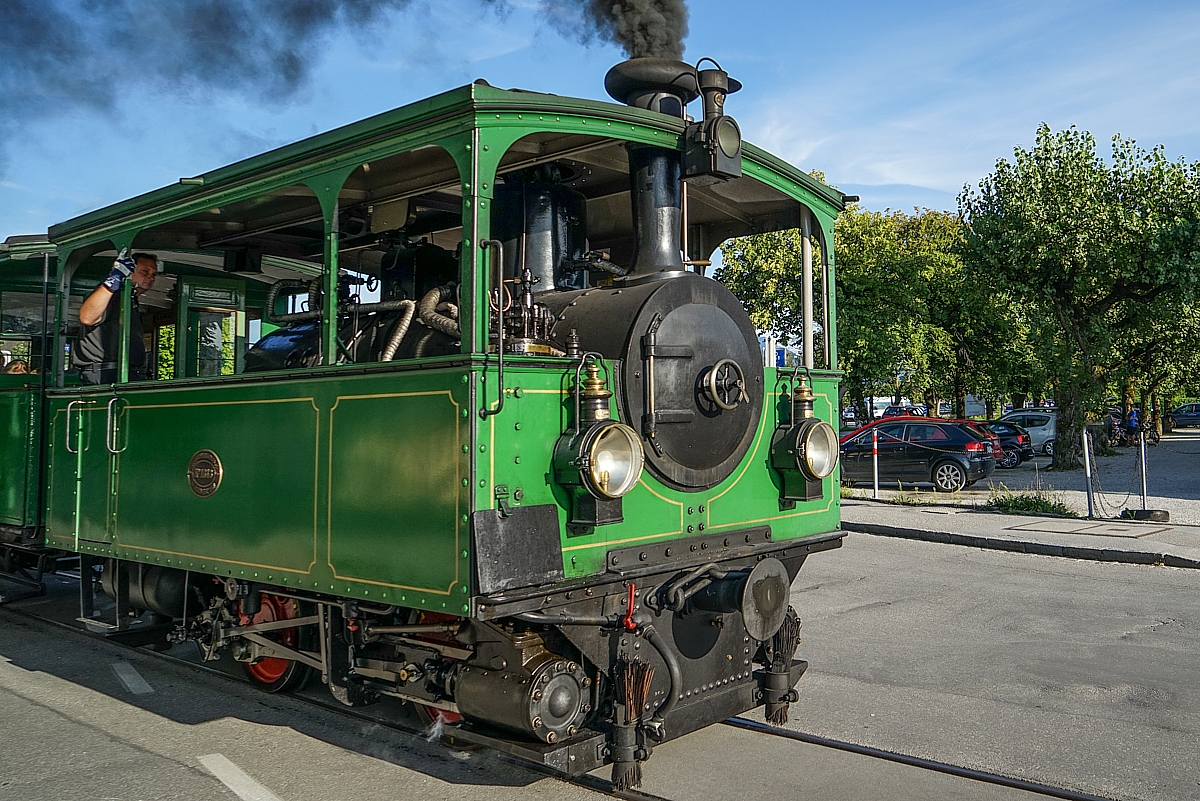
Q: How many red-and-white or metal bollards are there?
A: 3